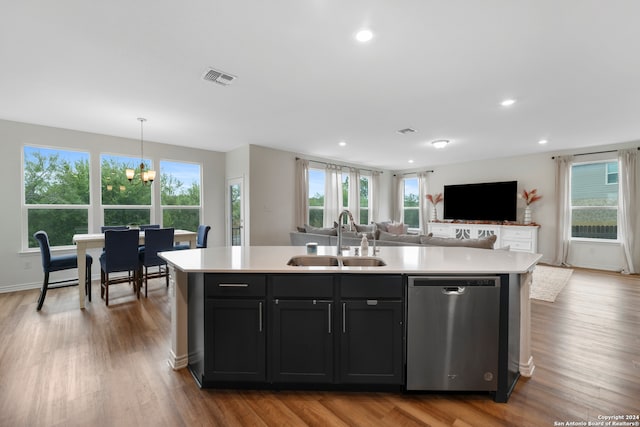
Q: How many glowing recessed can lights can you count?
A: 5